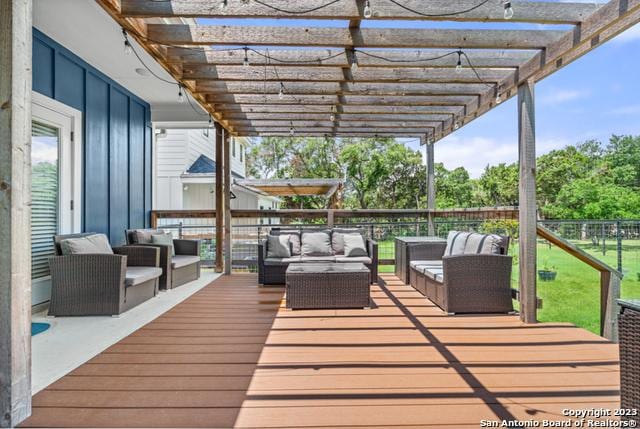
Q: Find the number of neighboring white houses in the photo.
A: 1